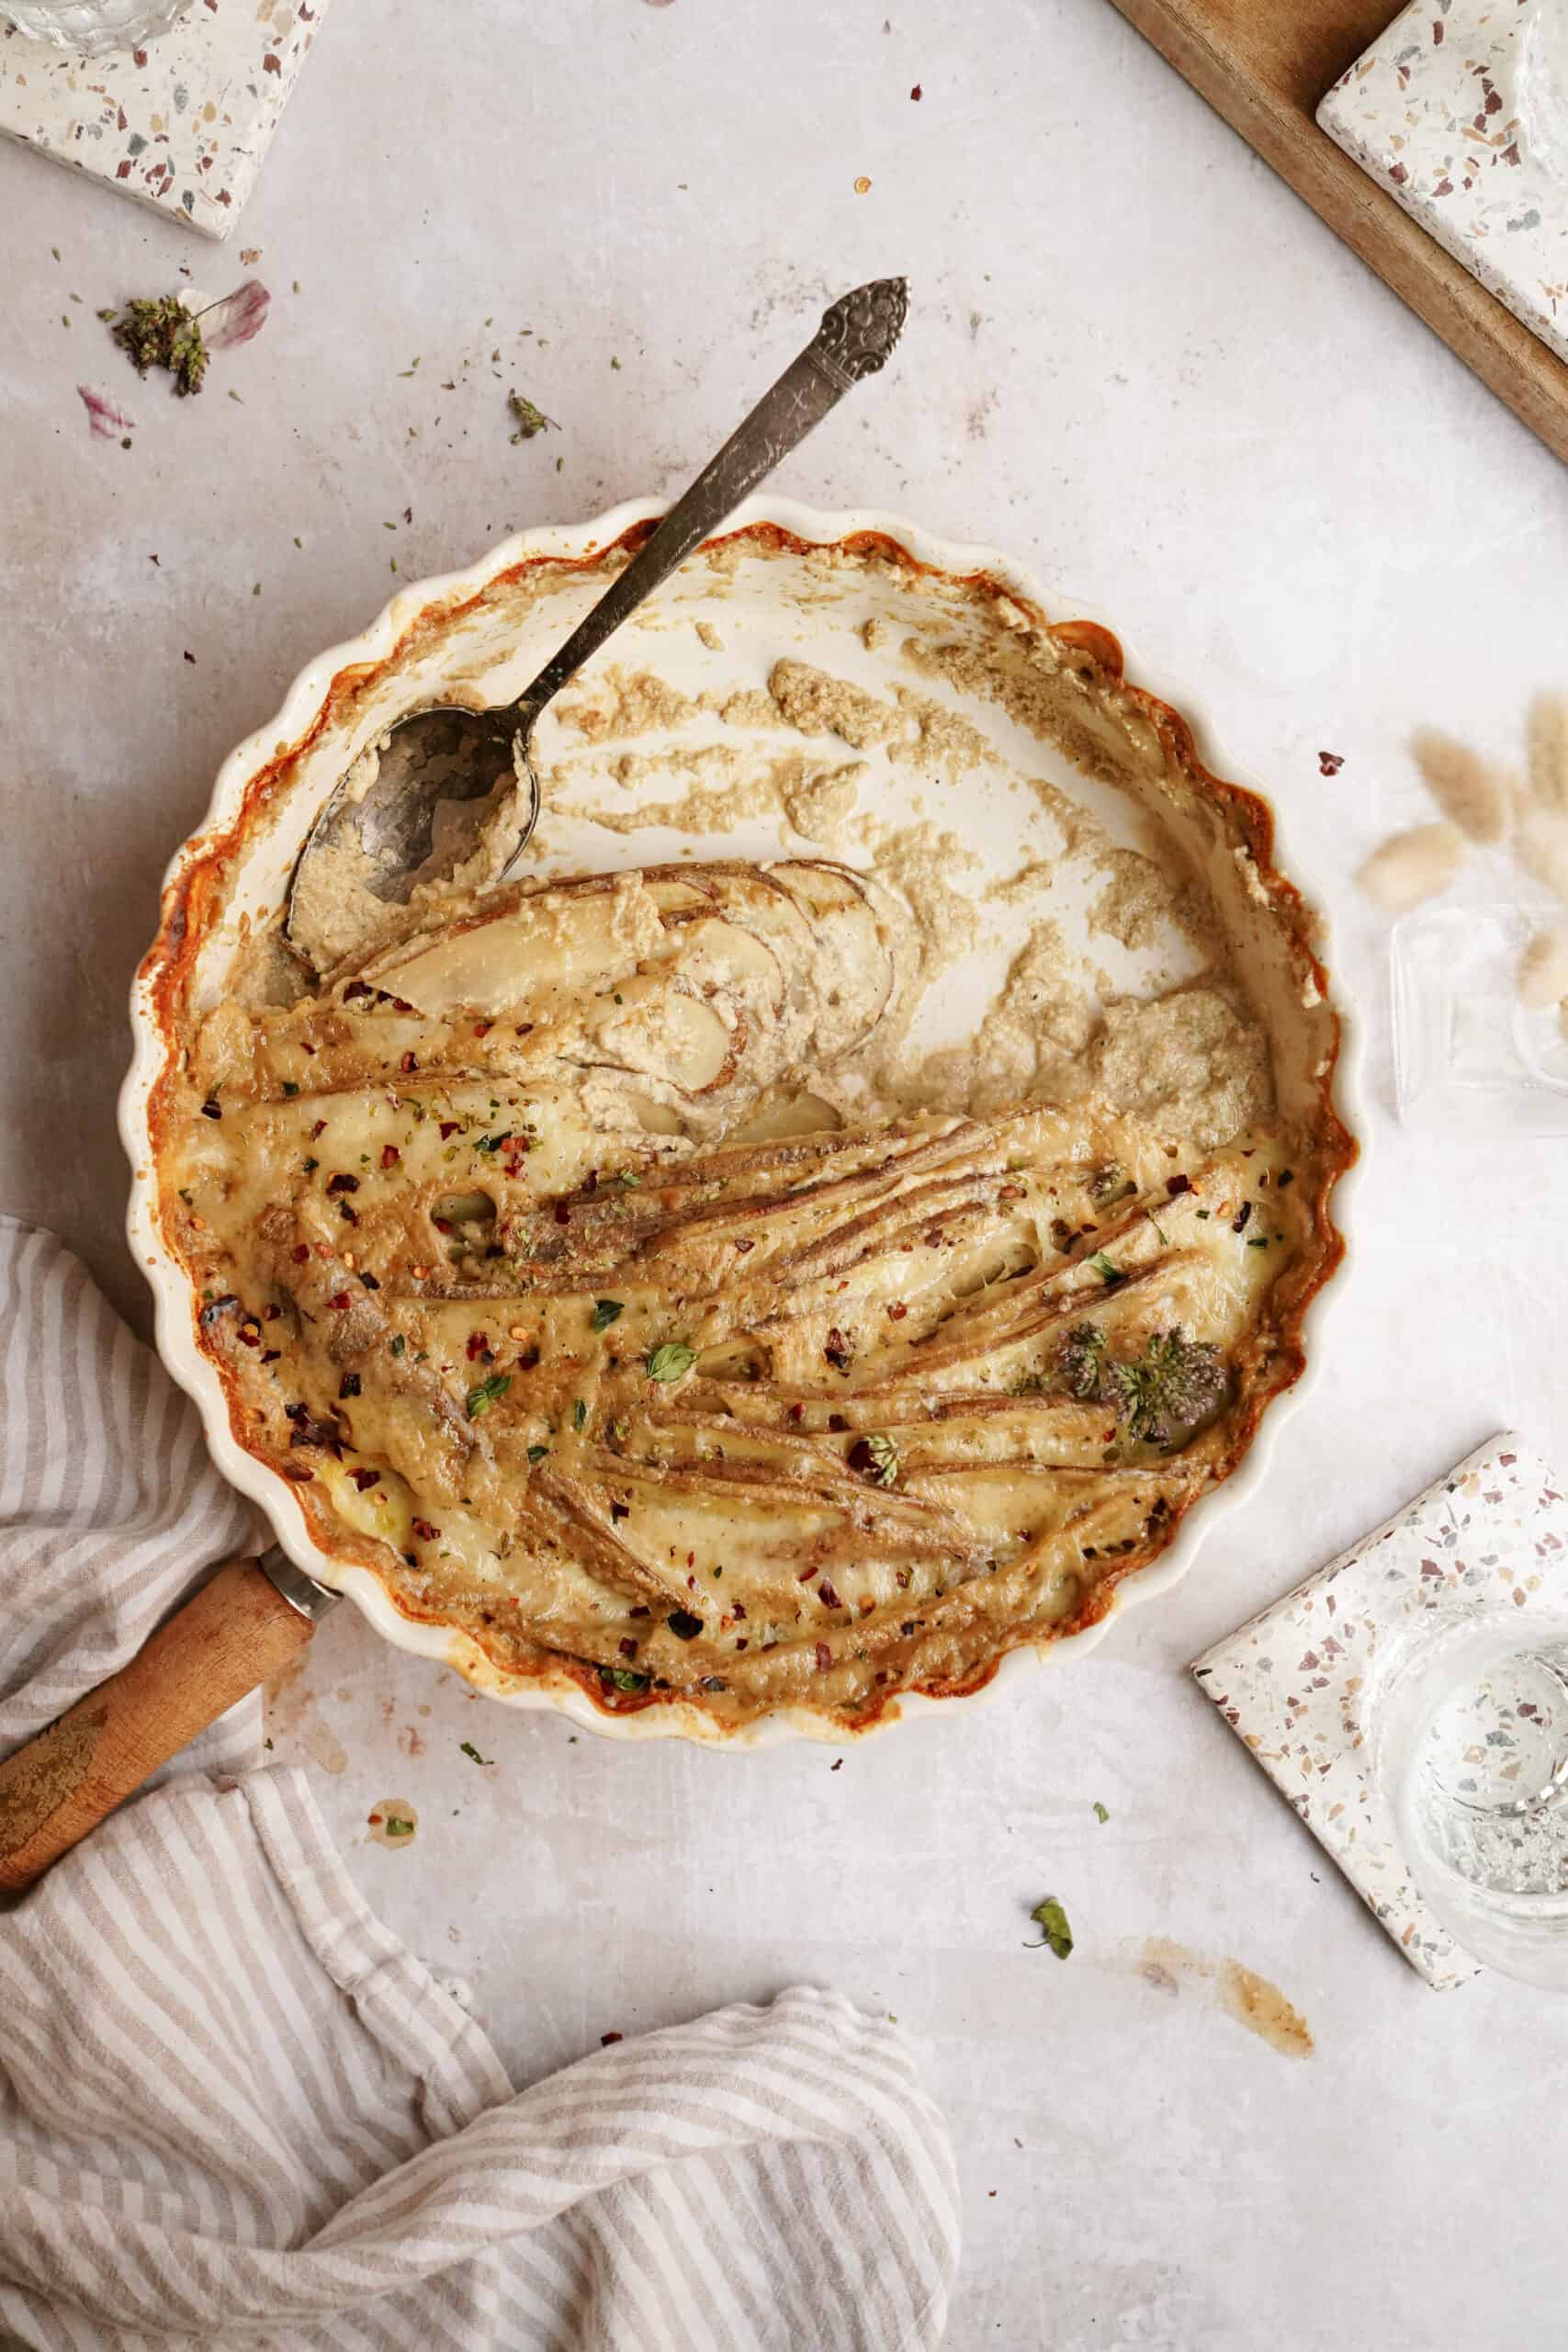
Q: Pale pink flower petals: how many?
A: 2